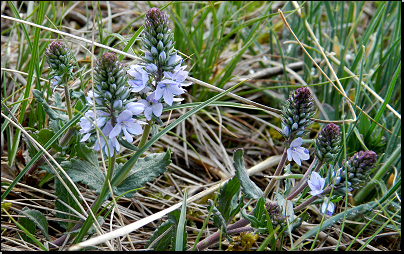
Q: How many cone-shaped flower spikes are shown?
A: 6